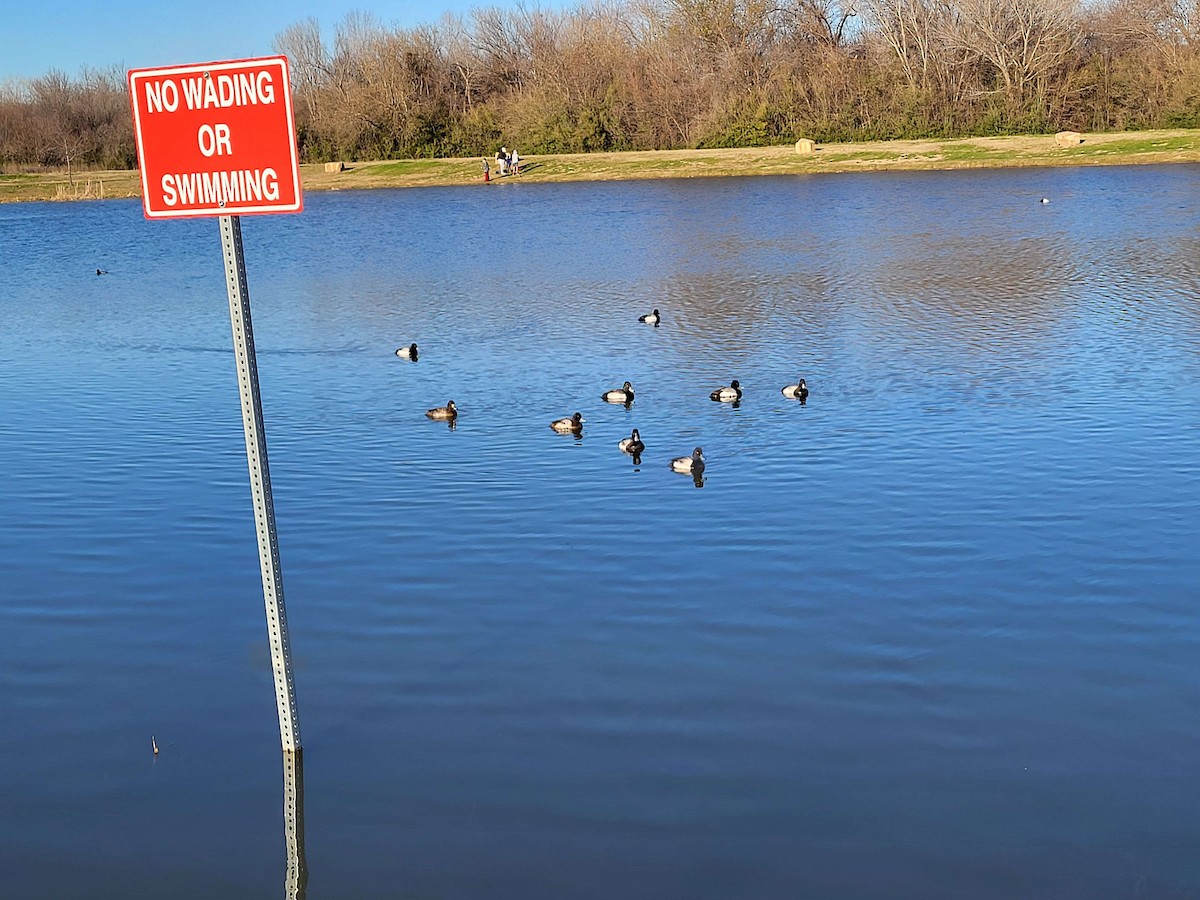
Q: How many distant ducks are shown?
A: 2